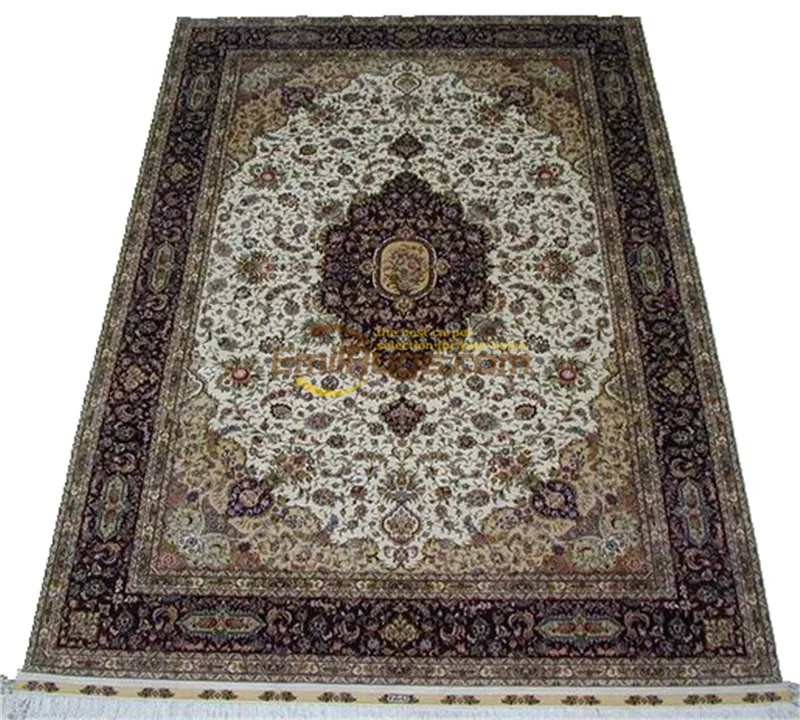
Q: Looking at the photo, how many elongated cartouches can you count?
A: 10